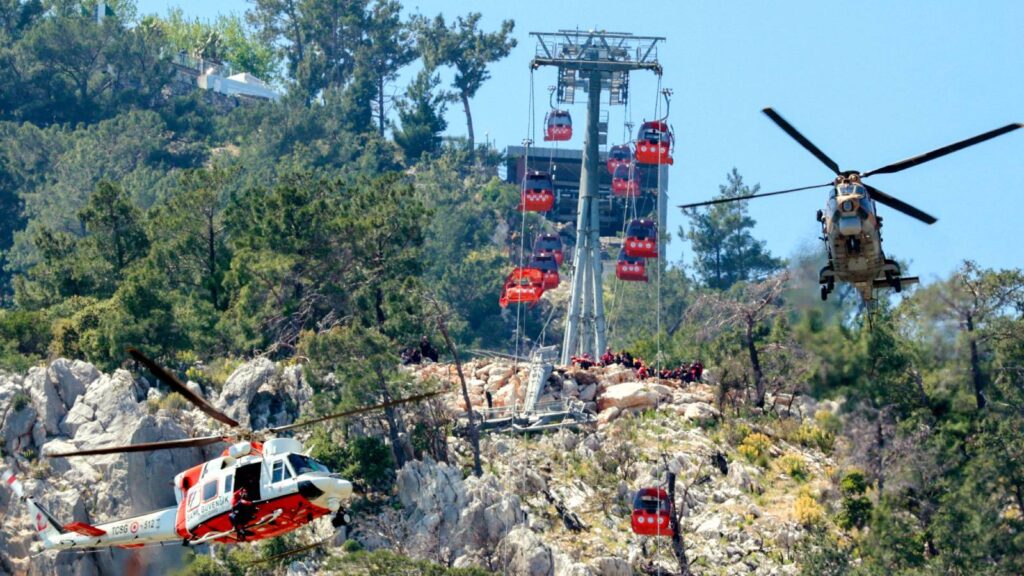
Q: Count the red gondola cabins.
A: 11